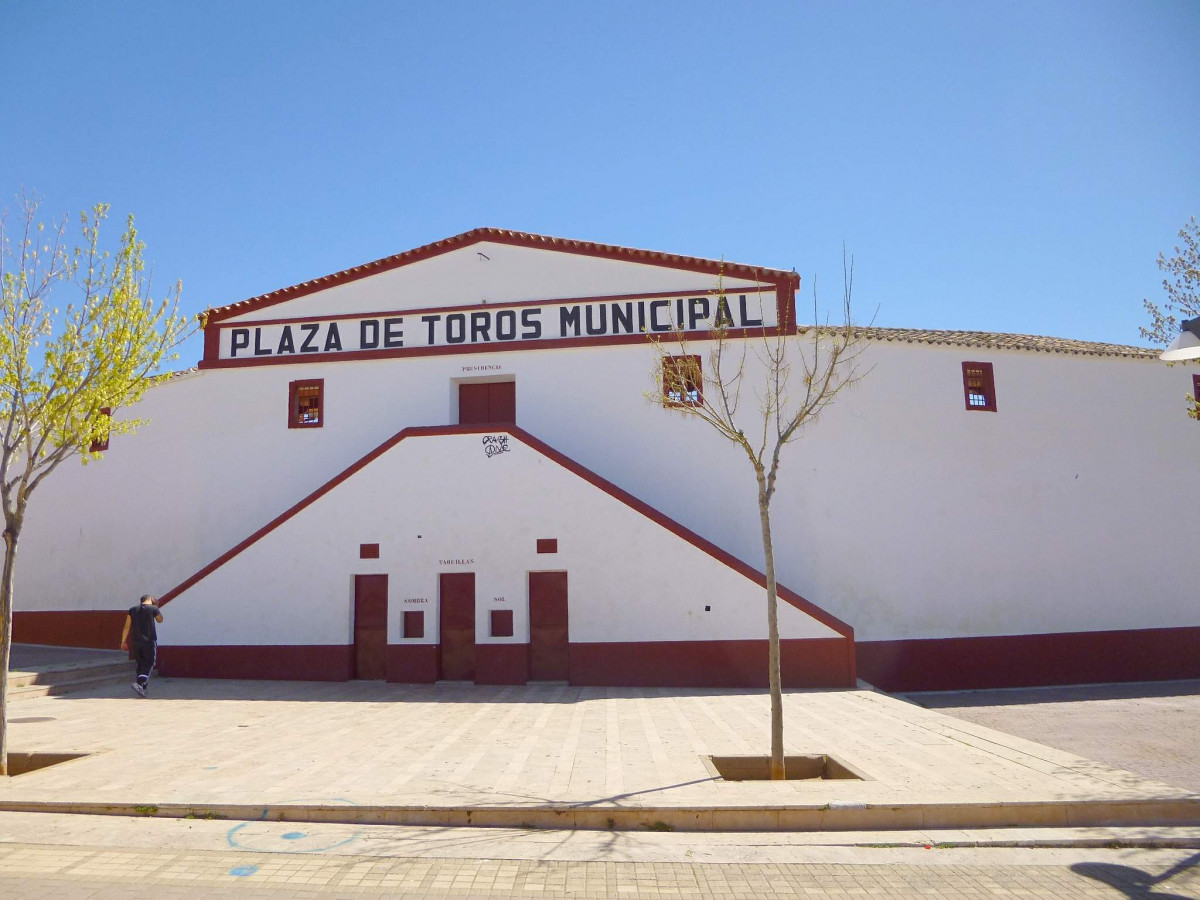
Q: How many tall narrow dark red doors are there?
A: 3